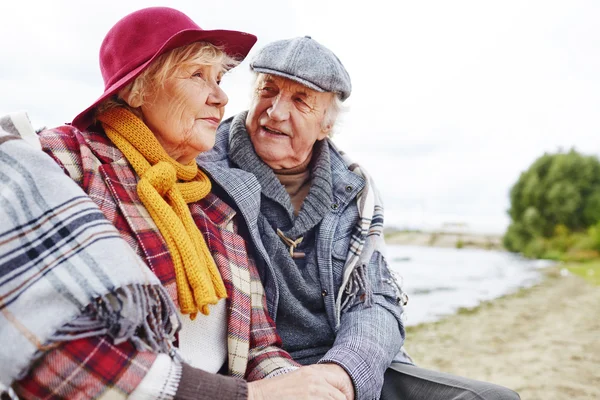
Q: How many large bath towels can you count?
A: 0